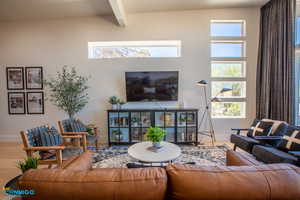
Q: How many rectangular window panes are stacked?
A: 5